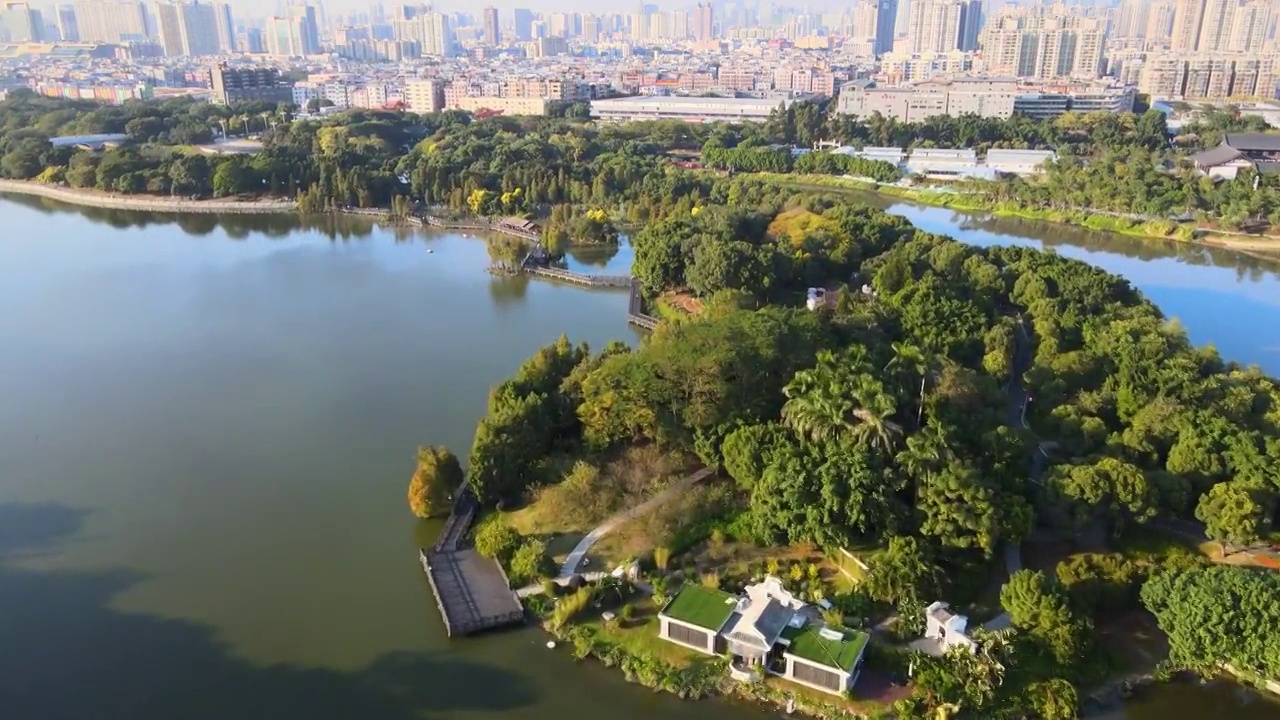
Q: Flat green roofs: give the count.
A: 2